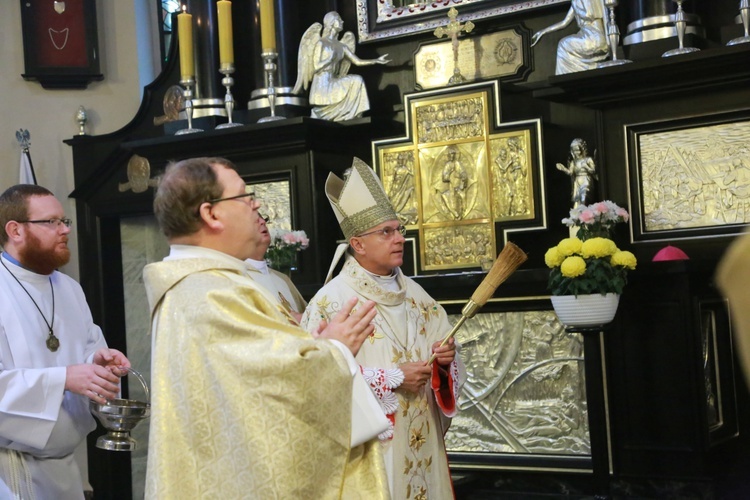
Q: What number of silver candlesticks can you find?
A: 6